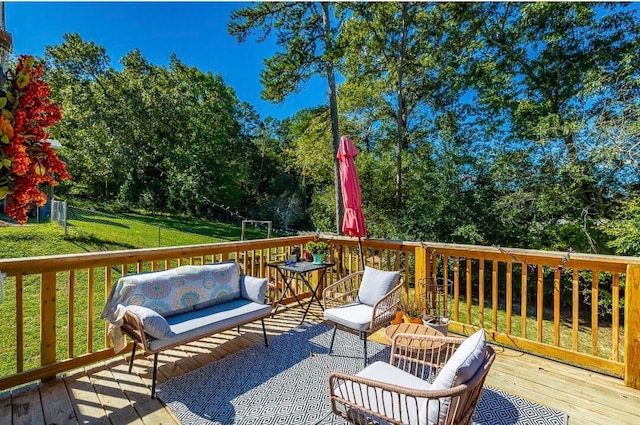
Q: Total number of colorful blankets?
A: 1